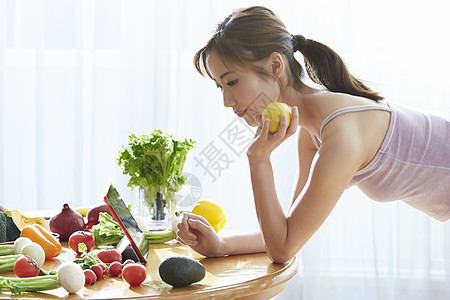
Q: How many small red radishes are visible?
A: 5